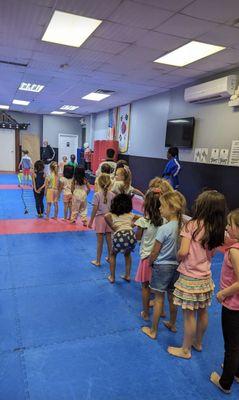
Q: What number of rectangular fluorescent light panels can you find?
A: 8